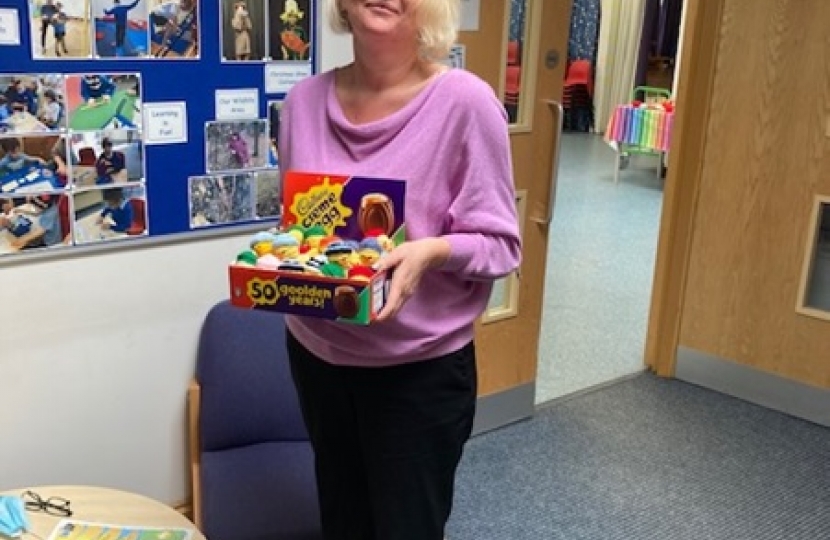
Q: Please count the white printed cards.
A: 4